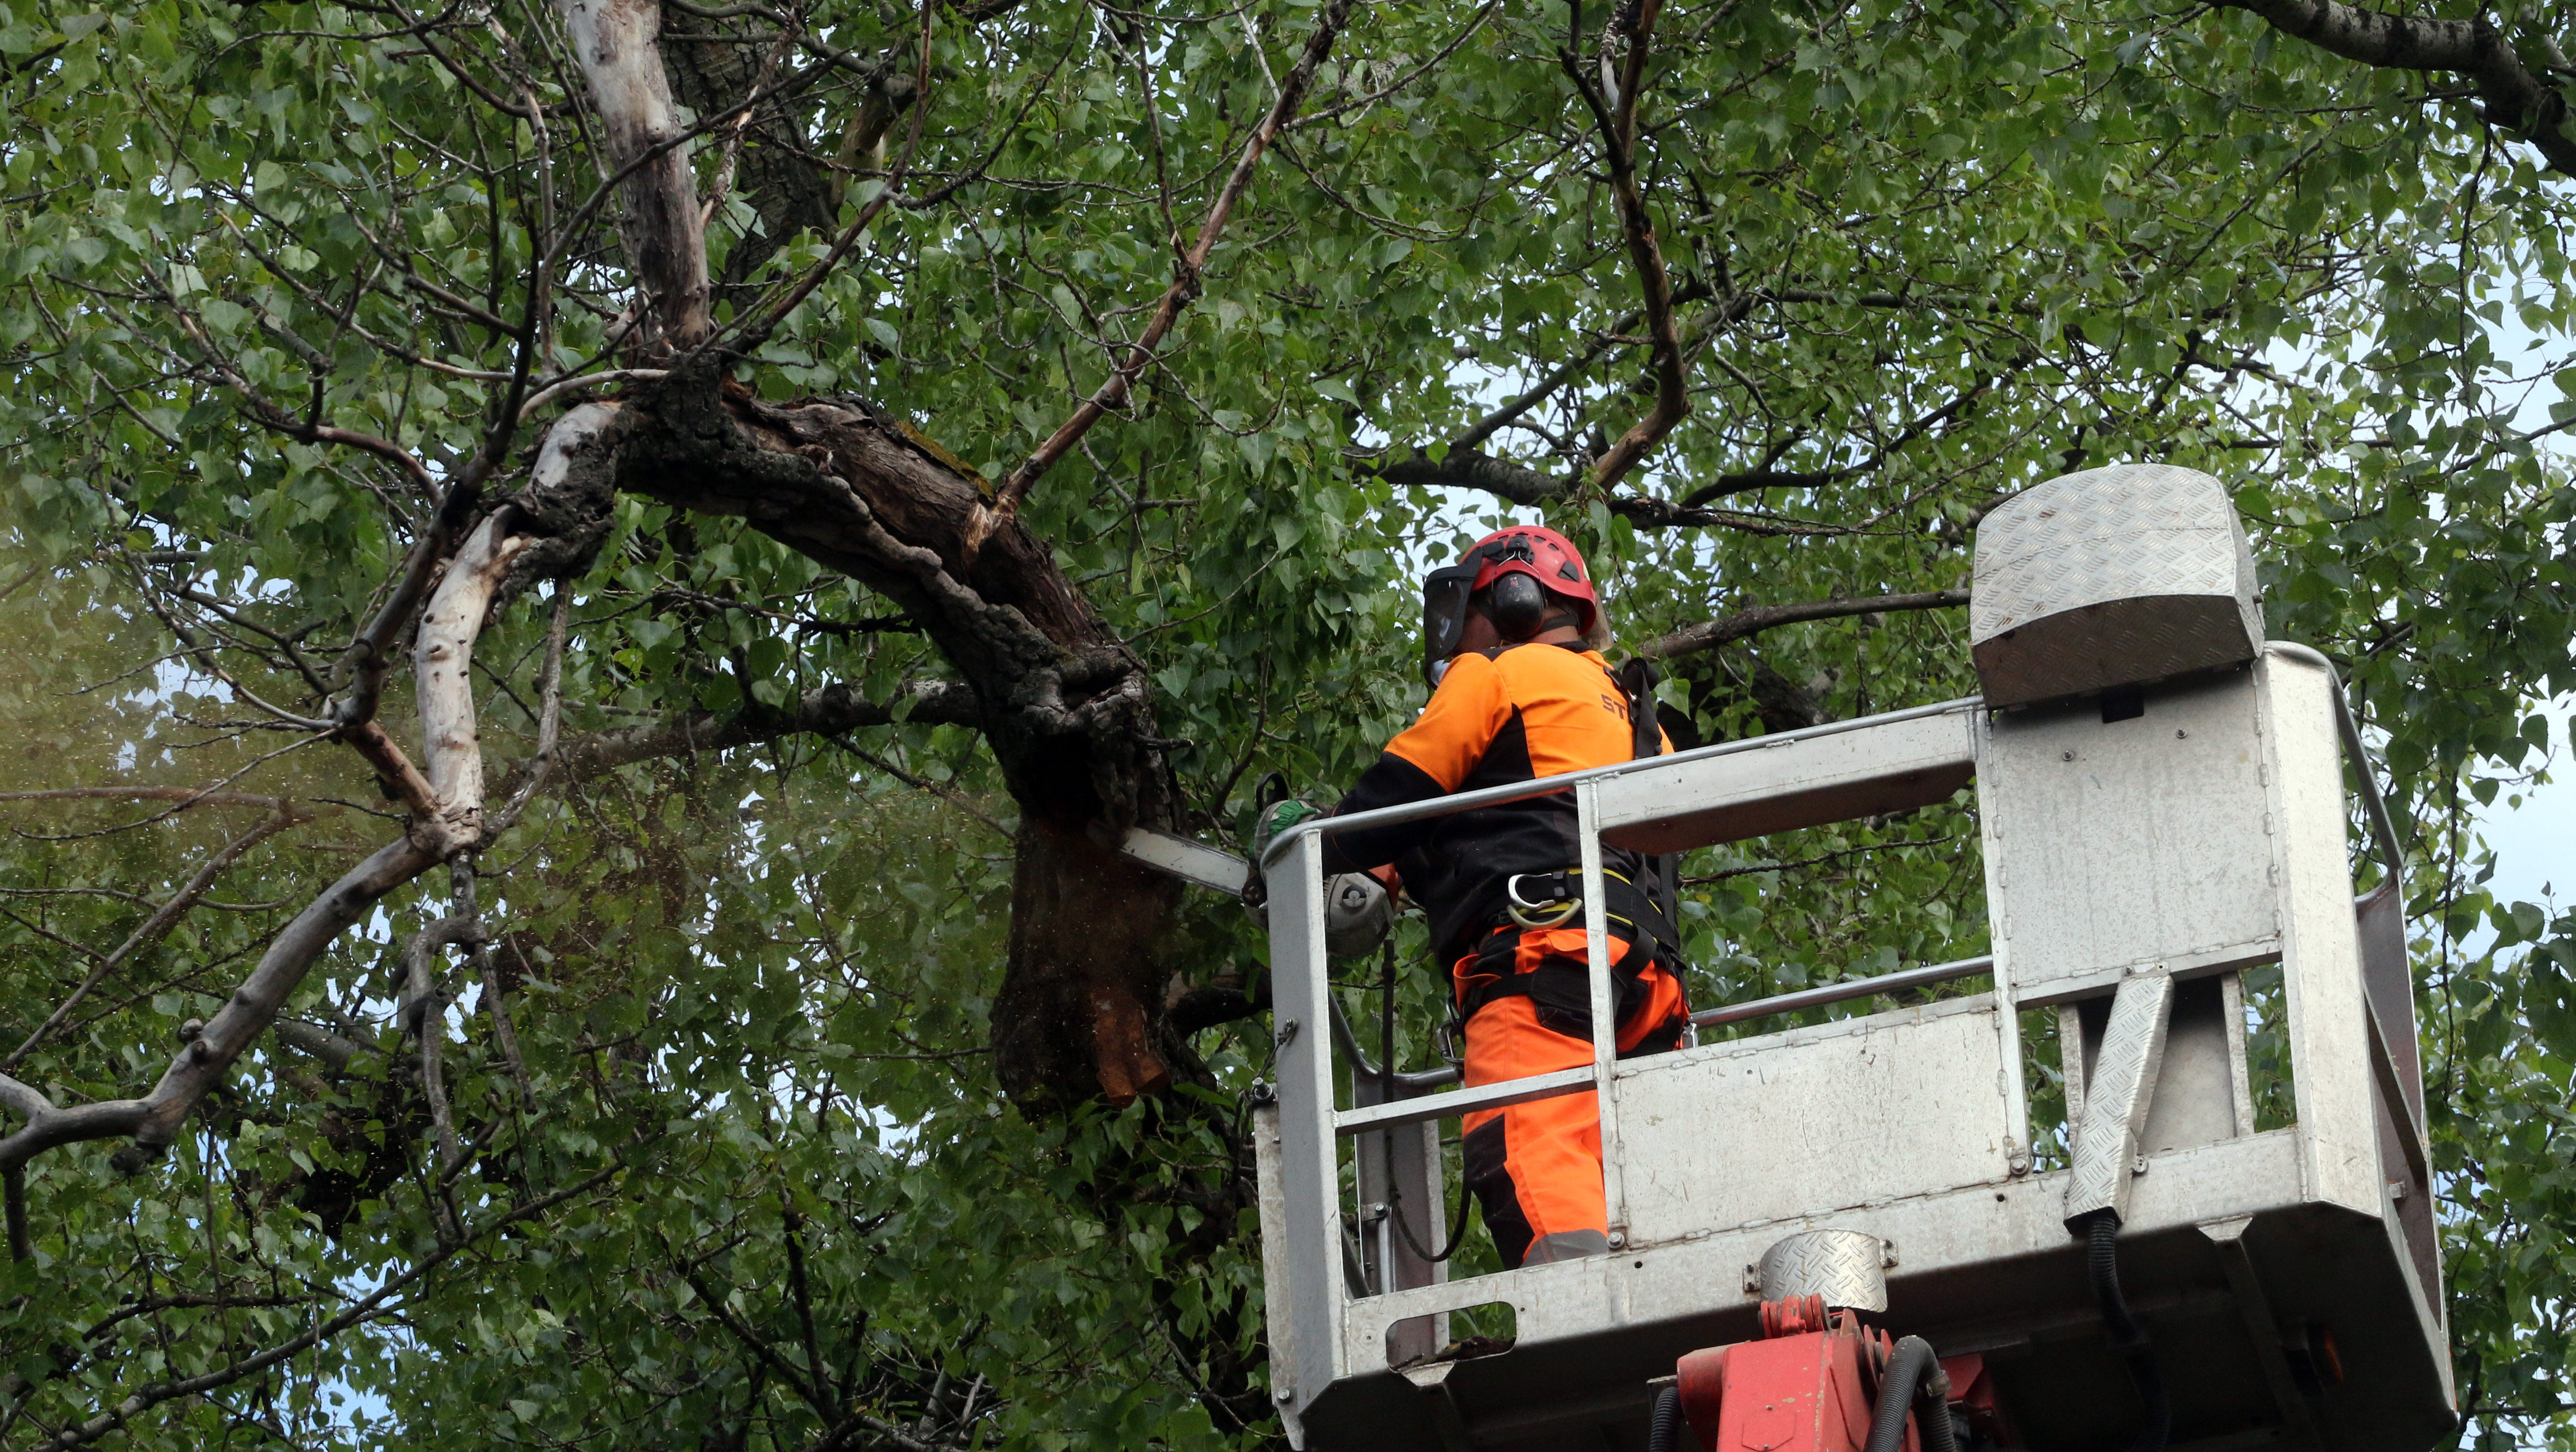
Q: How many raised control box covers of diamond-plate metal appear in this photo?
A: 1